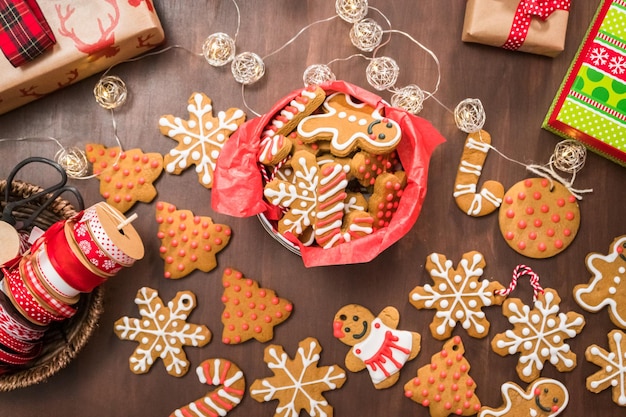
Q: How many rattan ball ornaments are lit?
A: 11